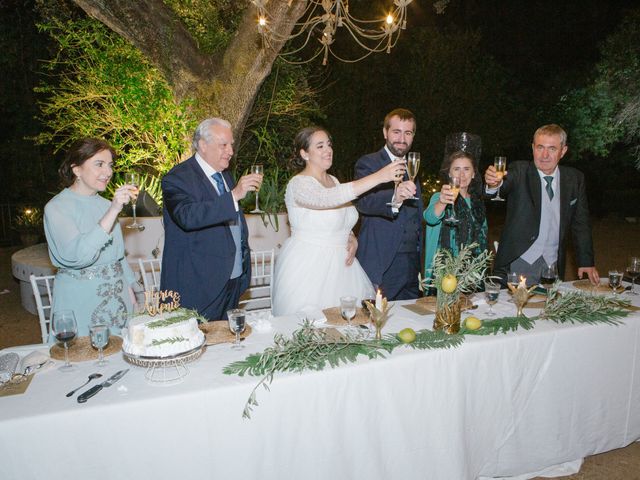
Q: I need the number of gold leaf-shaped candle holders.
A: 2